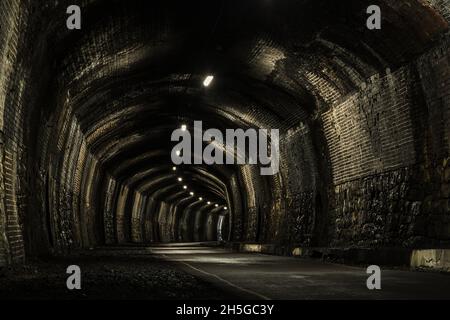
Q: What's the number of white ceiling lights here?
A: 11